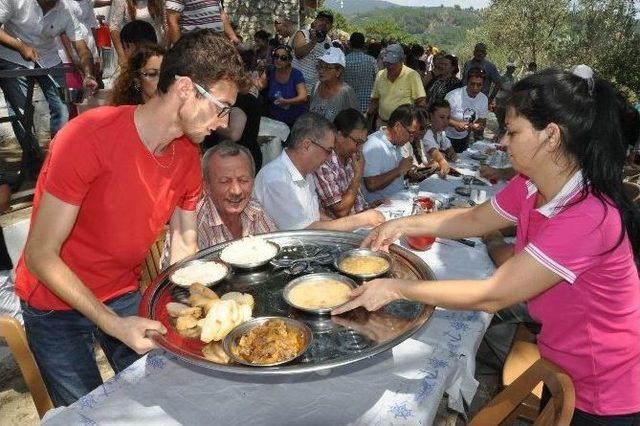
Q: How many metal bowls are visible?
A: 5